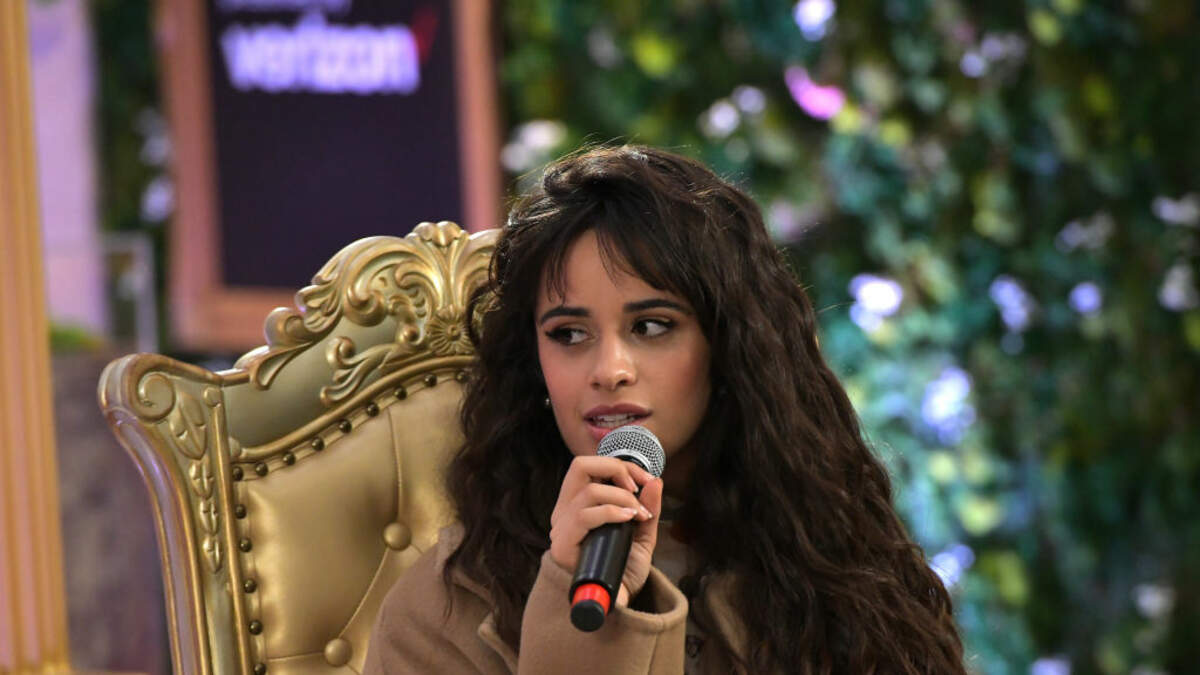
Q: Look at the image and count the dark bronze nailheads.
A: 14